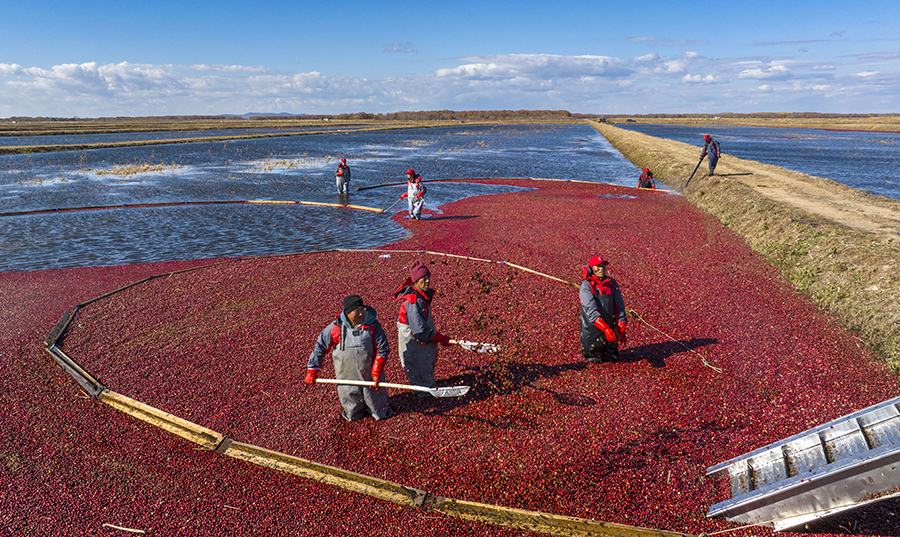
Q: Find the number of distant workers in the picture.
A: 4